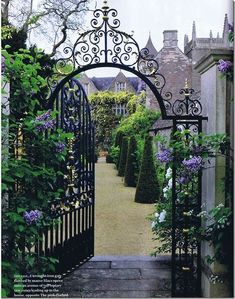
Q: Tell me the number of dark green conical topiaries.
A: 4